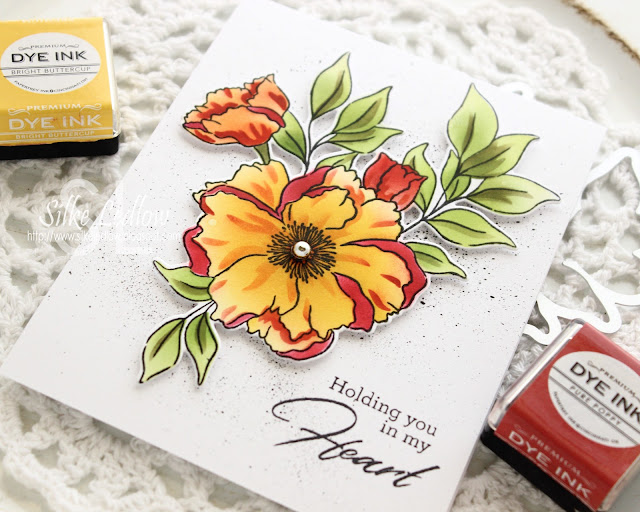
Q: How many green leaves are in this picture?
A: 15